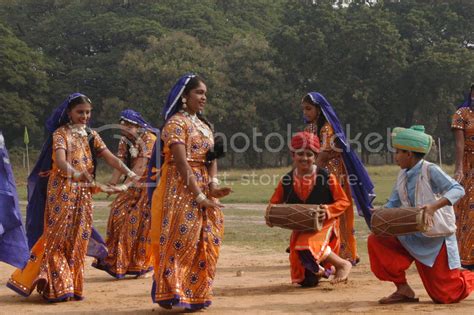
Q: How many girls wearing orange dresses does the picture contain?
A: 5